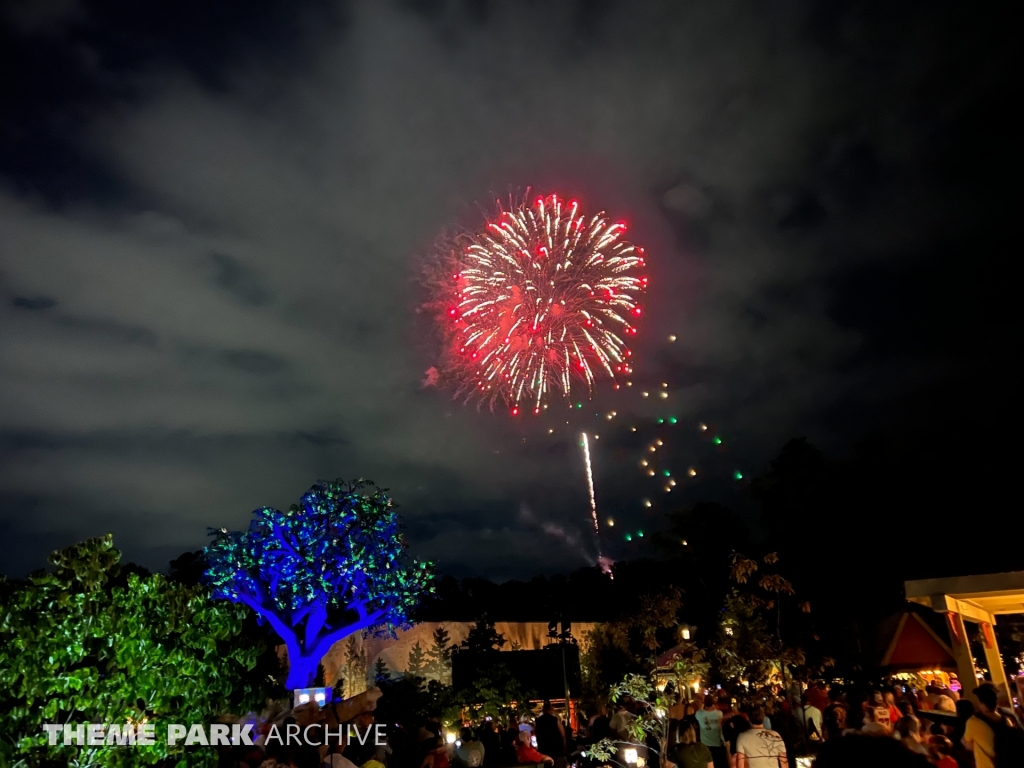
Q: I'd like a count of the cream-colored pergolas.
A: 1